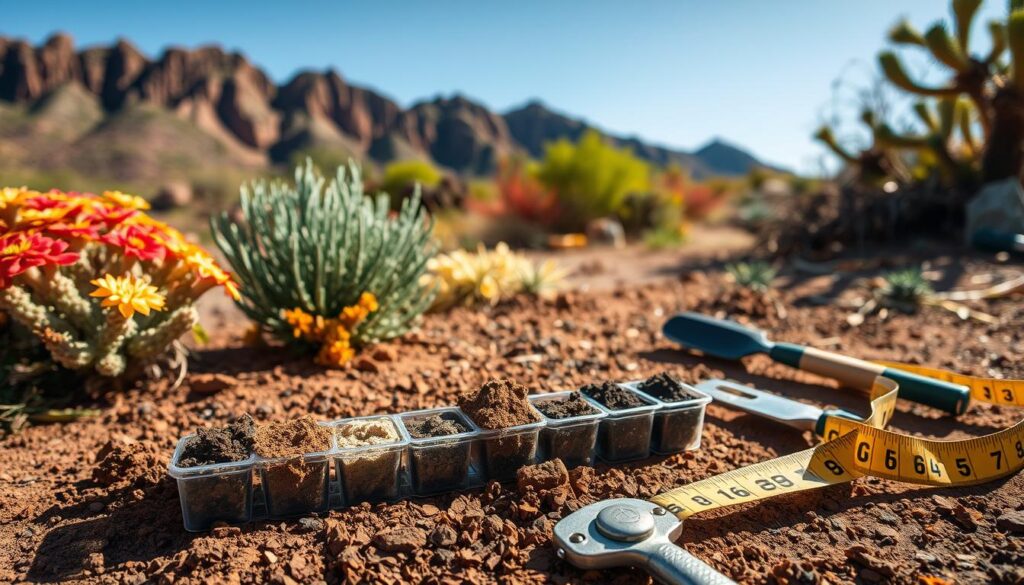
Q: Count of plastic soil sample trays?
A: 8